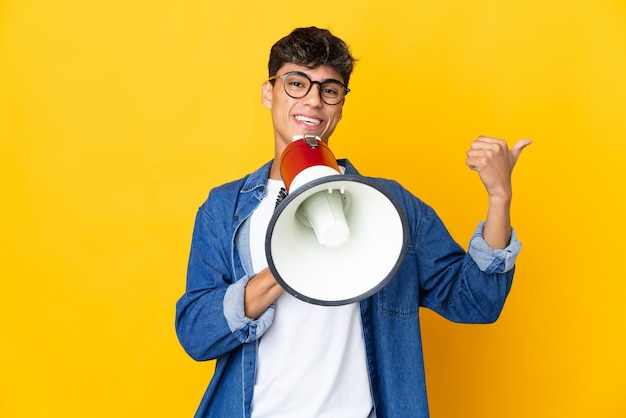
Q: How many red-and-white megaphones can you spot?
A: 1